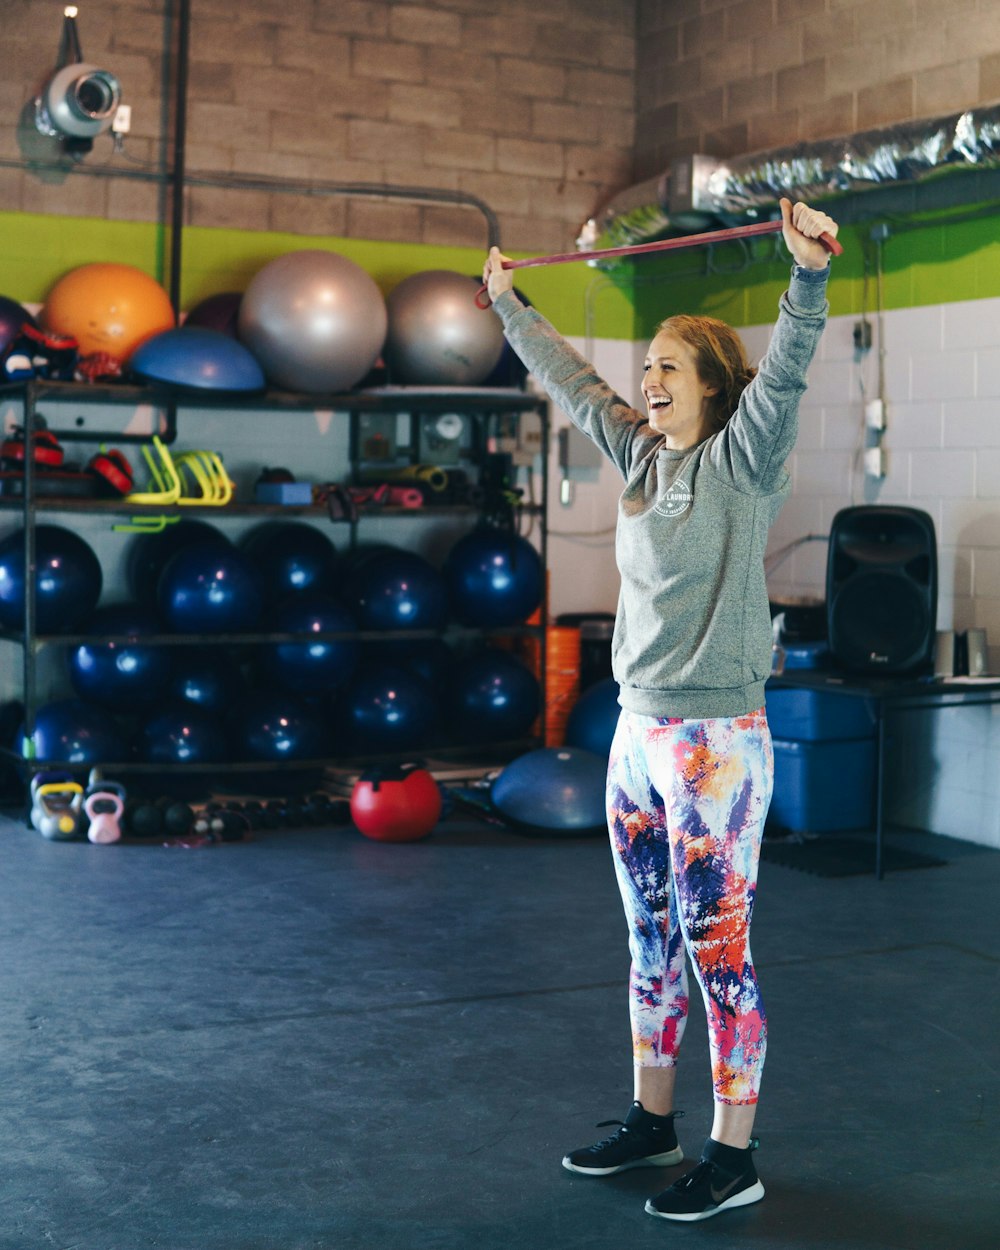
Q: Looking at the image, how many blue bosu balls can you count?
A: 2